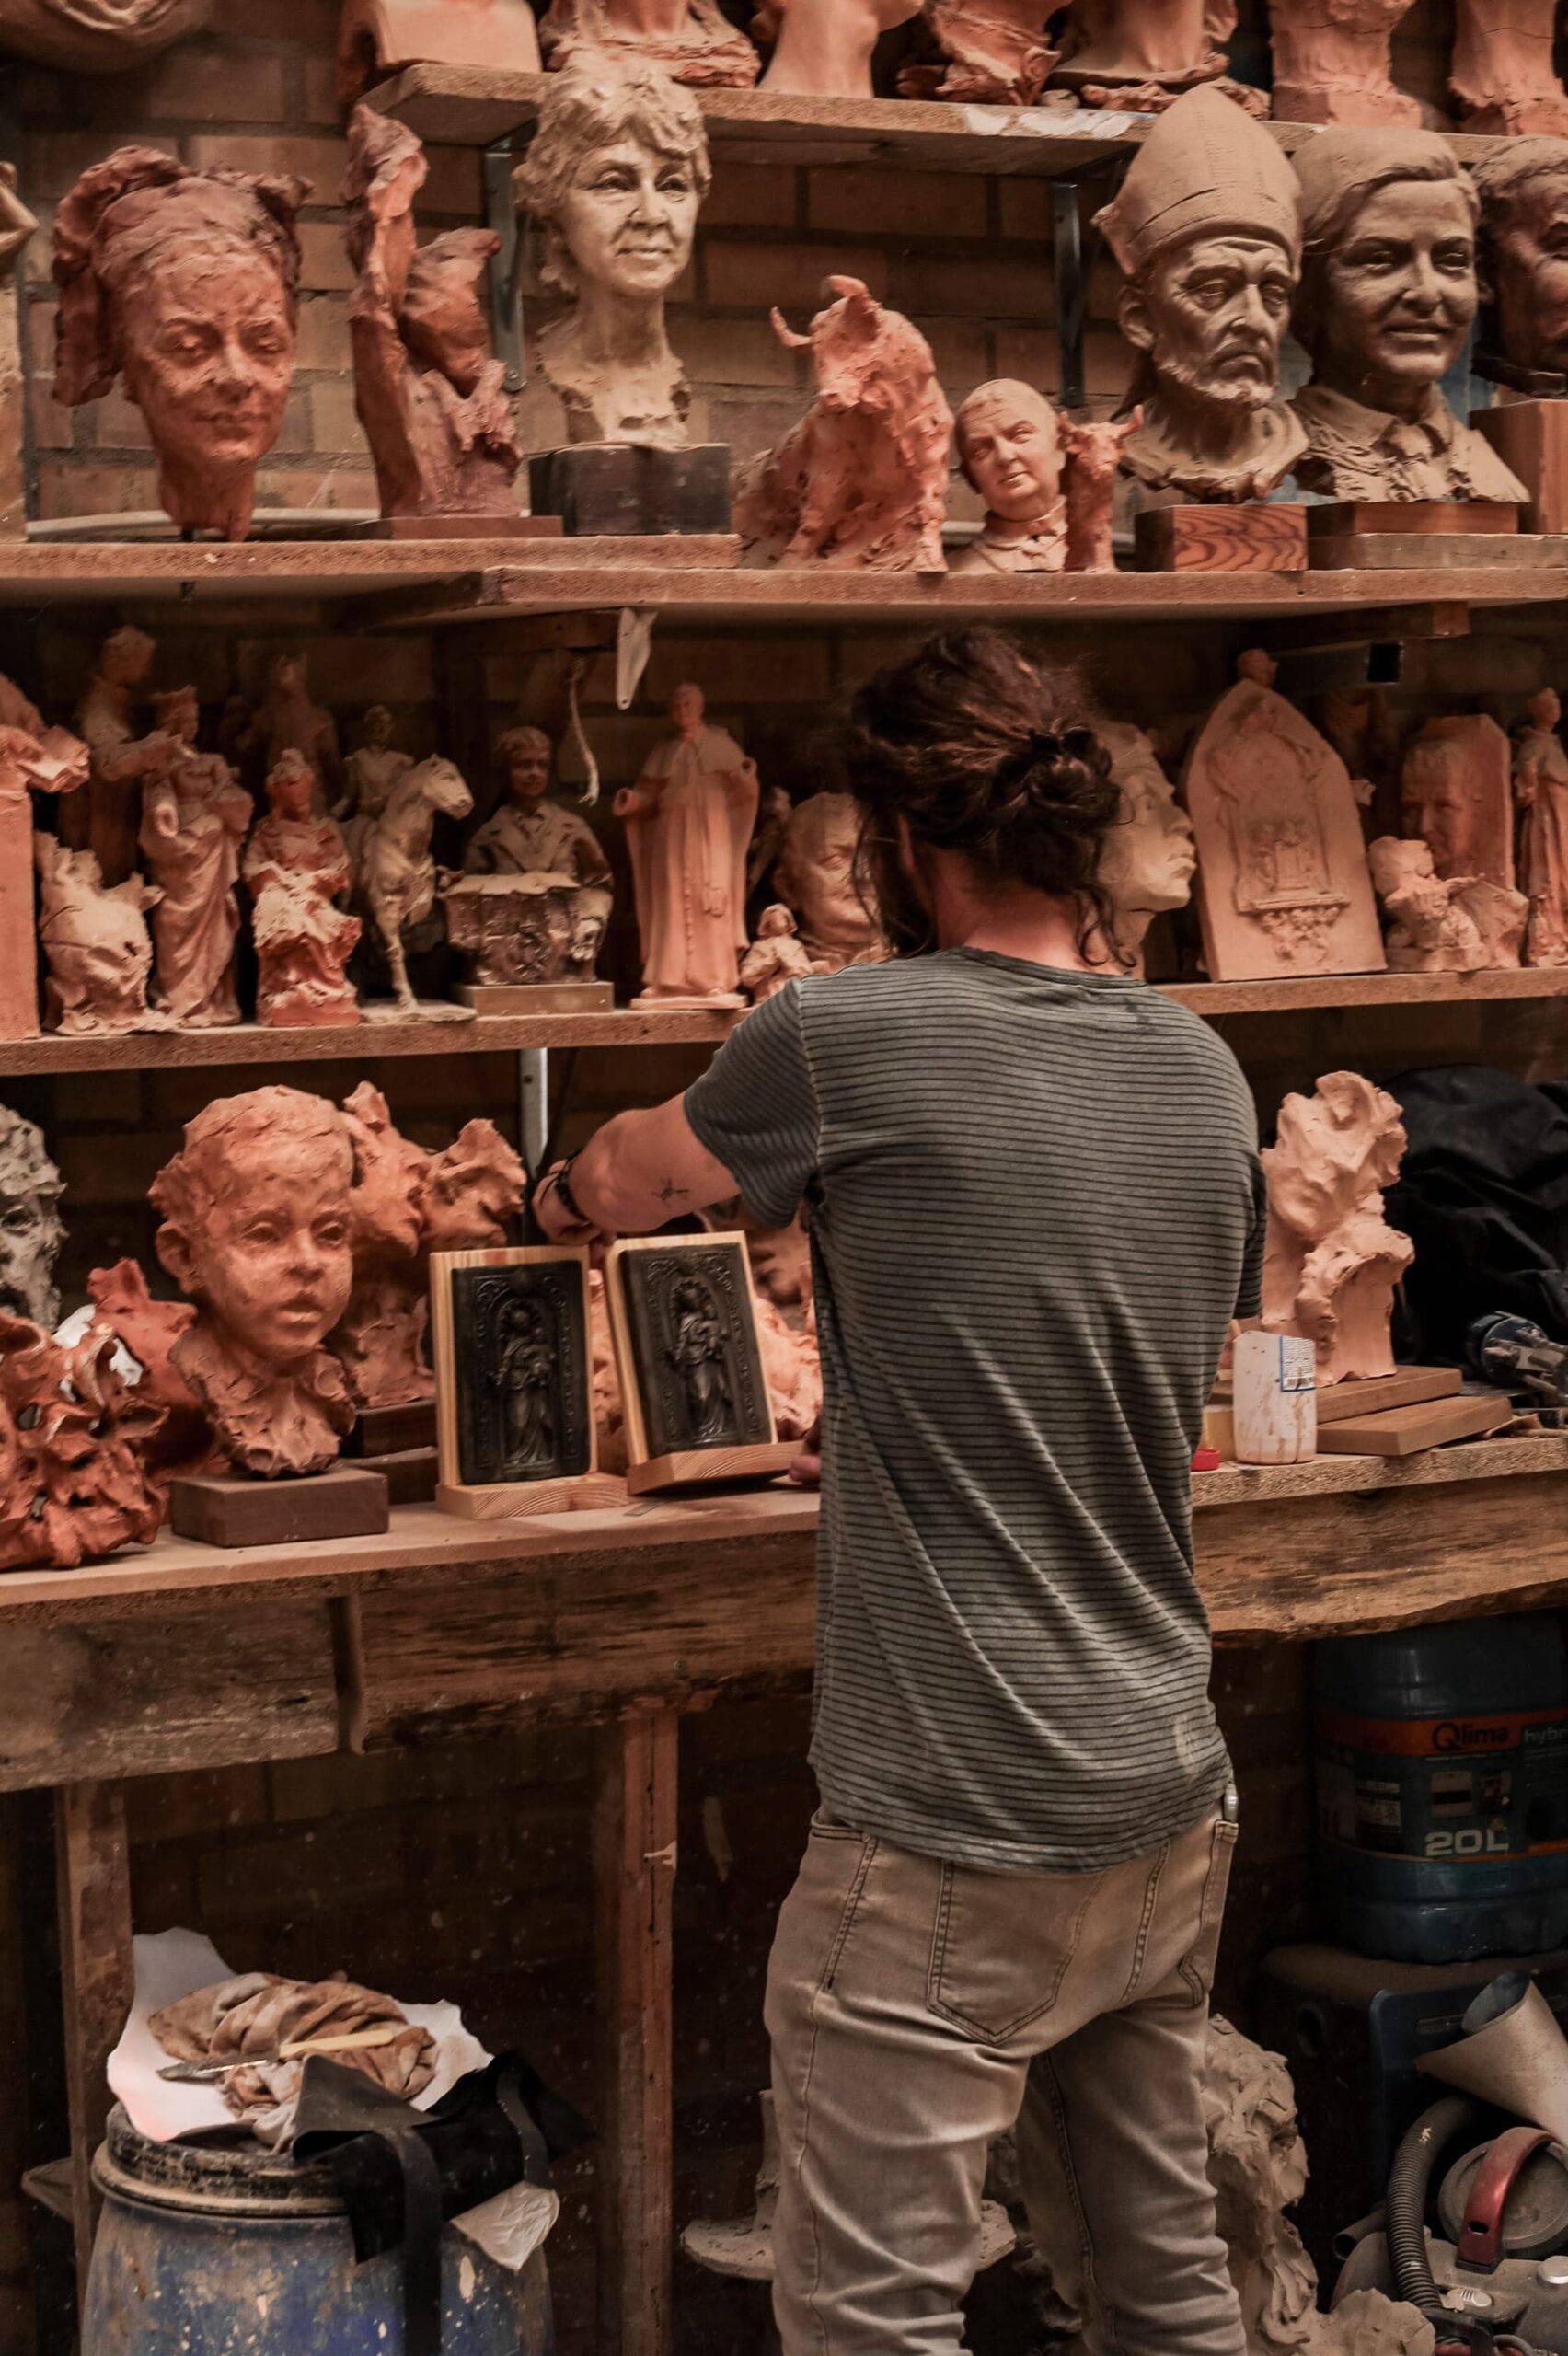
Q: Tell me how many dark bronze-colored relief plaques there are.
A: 2